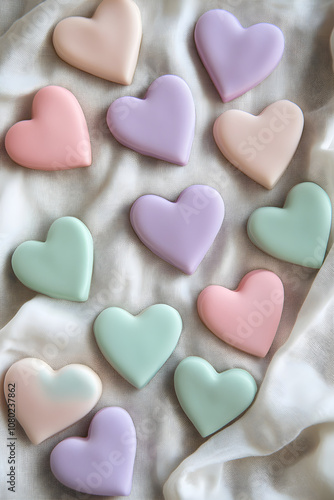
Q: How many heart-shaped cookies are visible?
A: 13